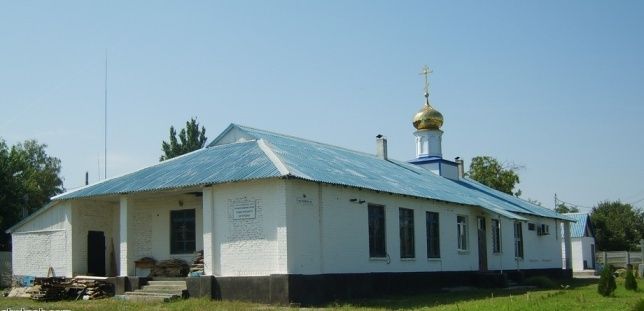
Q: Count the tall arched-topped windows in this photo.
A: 0